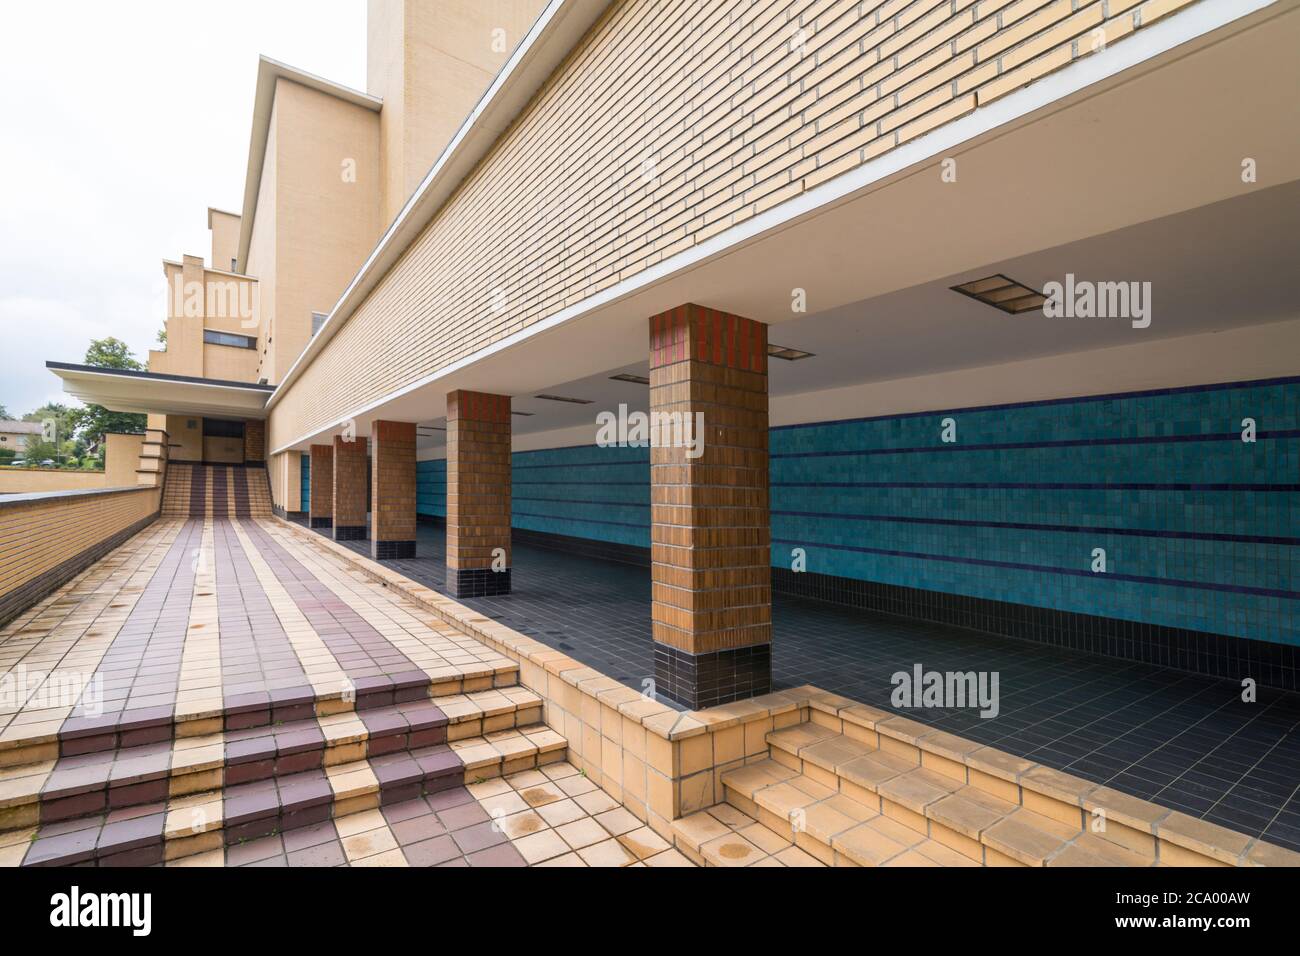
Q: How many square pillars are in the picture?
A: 5